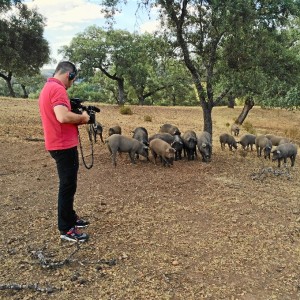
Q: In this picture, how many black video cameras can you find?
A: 1